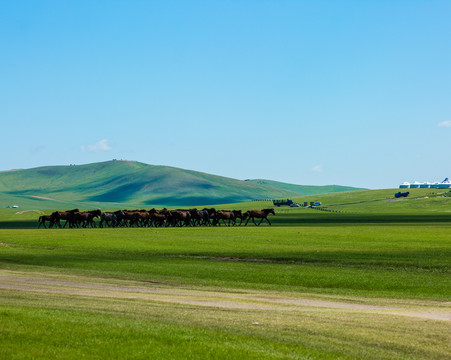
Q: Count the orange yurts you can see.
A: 0